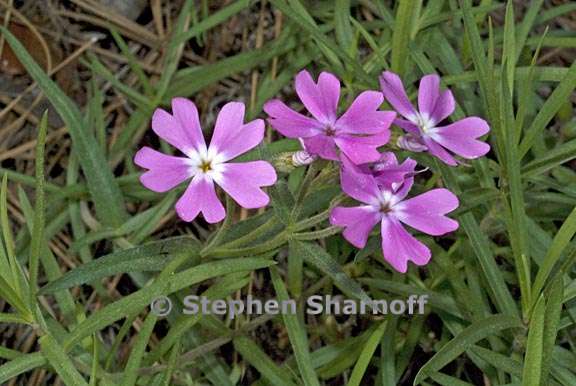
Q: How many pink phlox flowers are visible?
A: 4